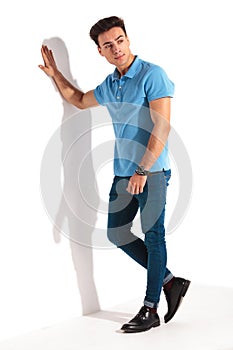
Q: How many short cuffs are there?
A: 2